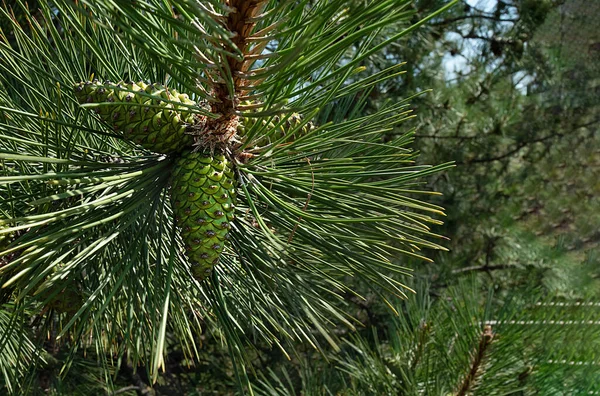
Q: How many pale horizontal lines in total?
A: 3